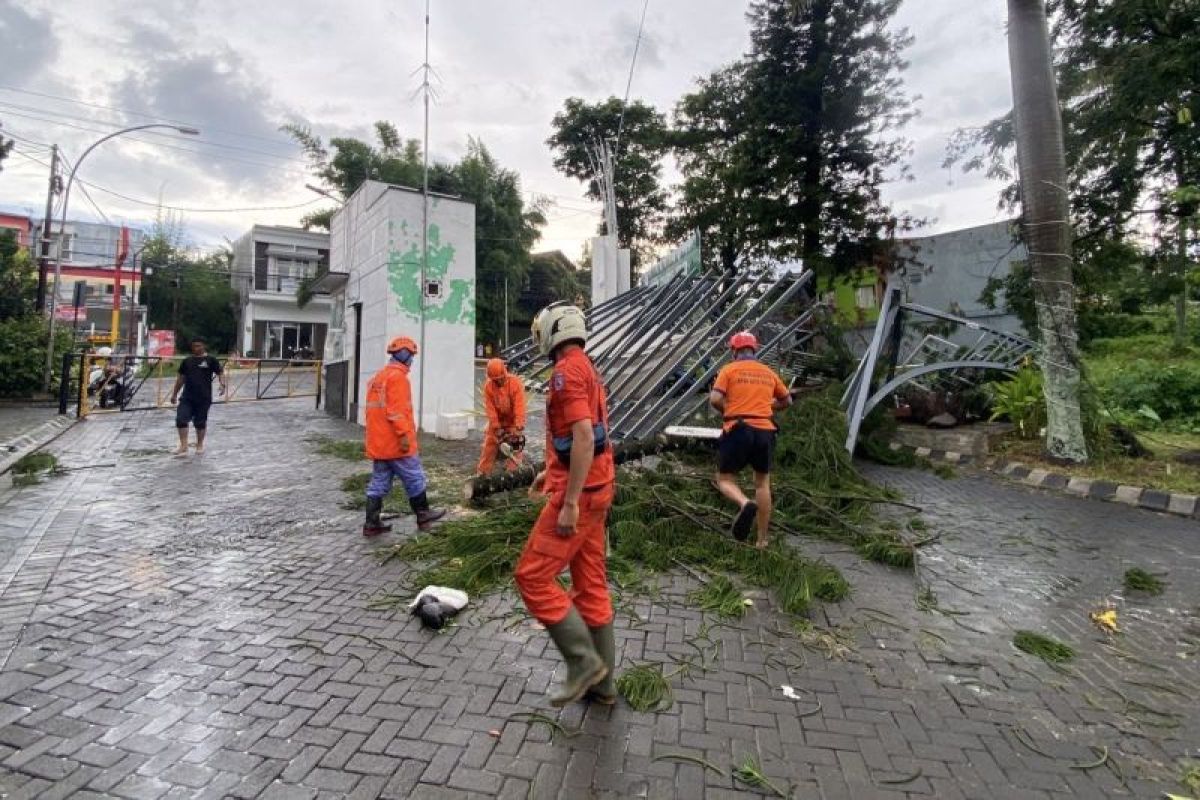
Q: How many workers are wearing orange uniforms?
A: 4